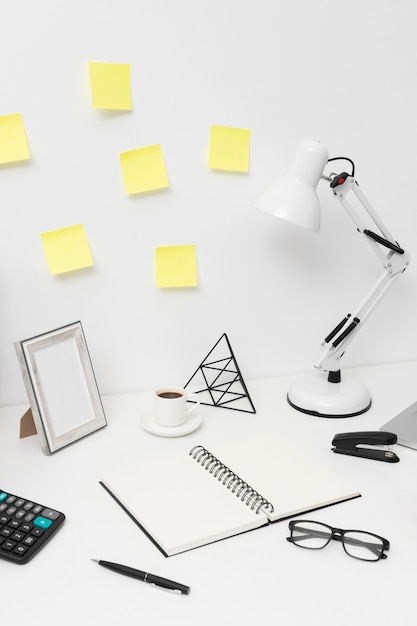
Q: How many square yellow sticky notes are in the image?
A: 6